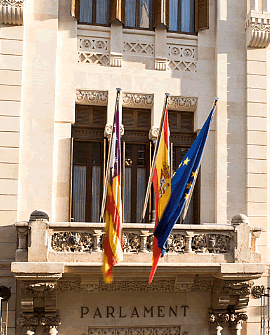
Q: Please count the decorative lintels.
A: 3